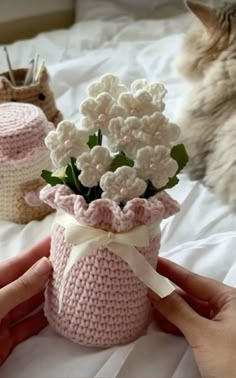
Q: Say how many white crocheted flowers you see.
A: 10